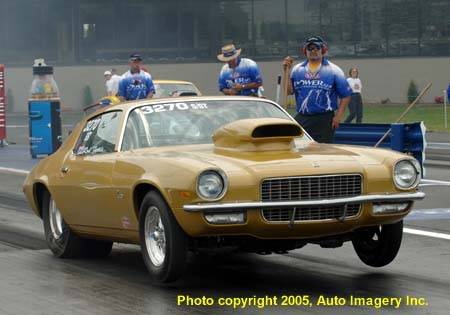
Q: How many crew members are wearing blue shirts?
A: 3